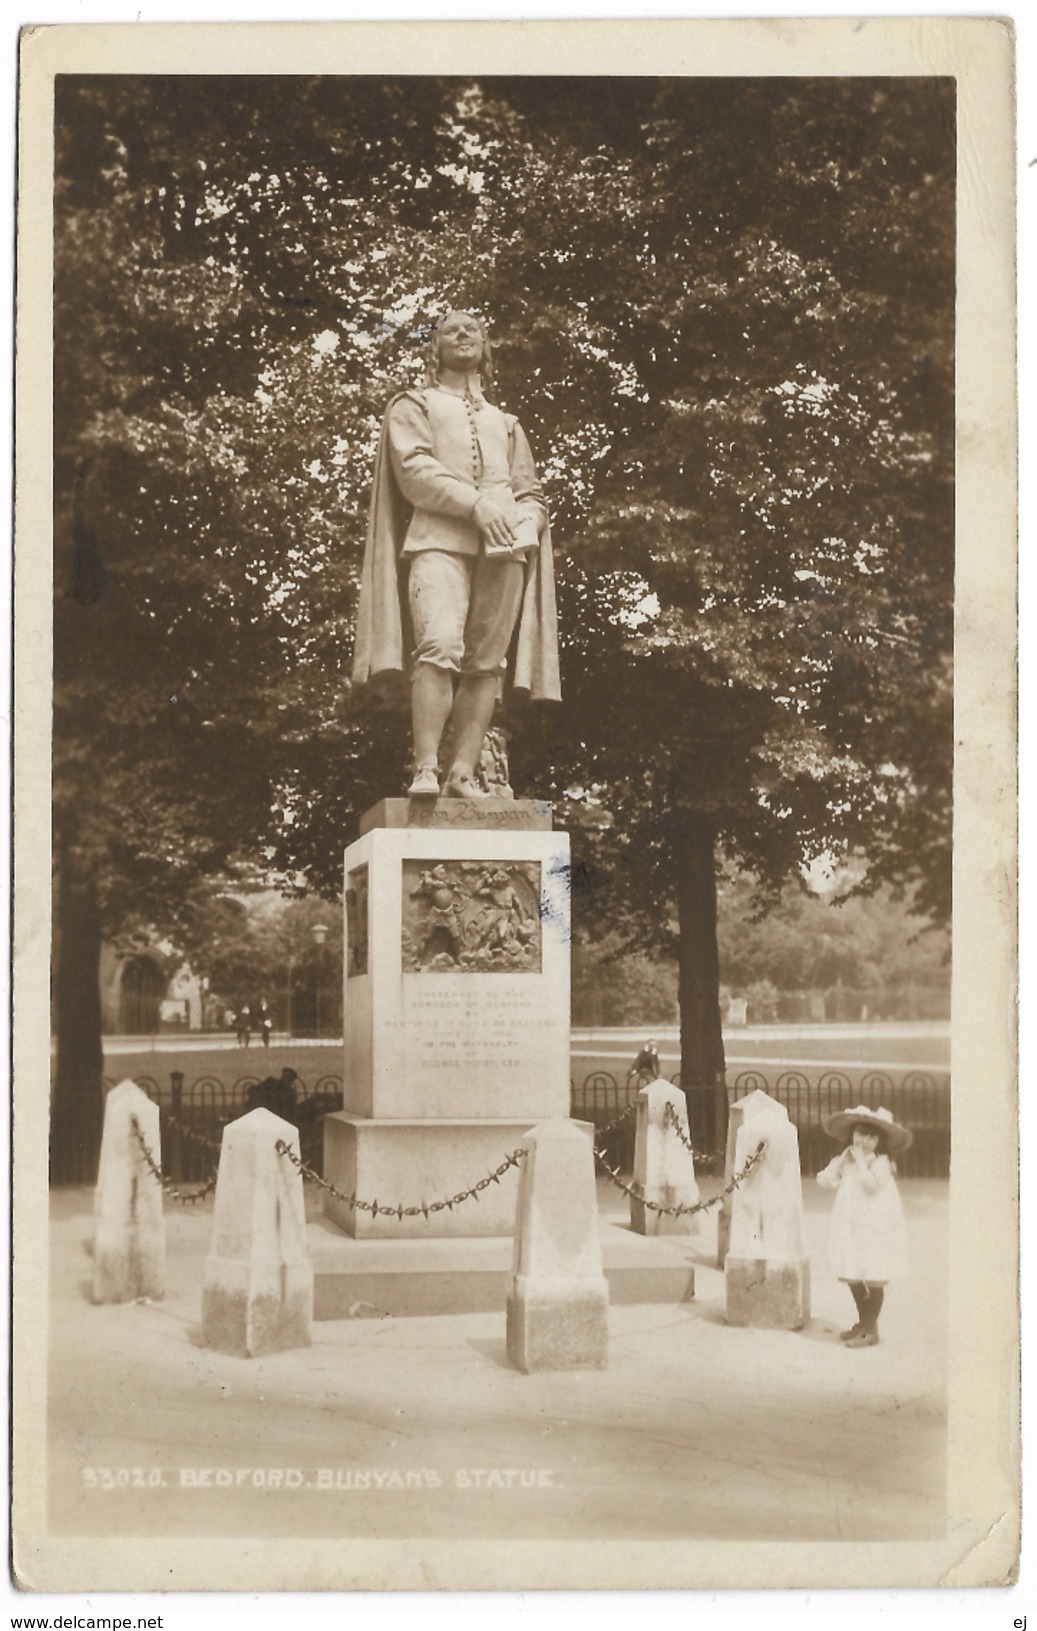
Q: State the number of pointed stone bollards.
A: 6